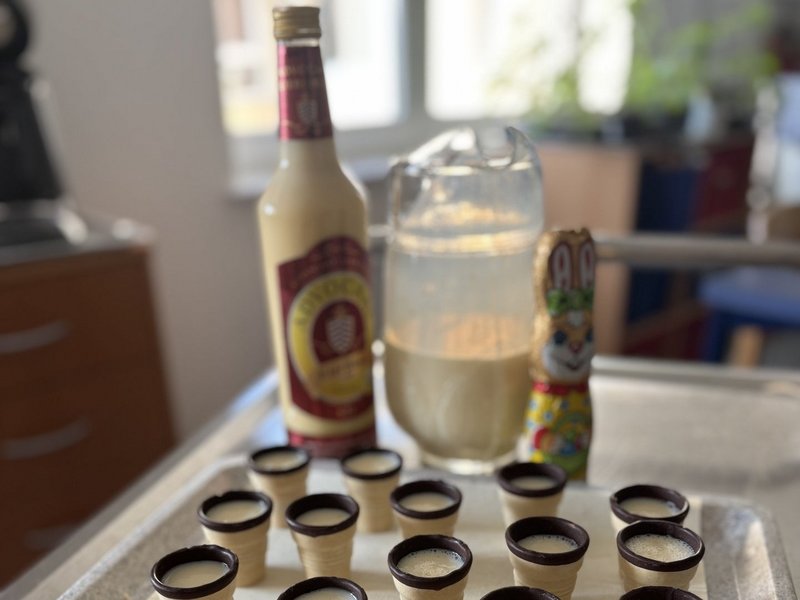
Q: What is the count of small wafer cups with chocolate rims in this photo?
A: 14